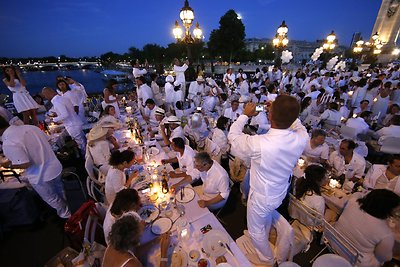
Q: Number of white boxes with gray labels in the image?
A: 0